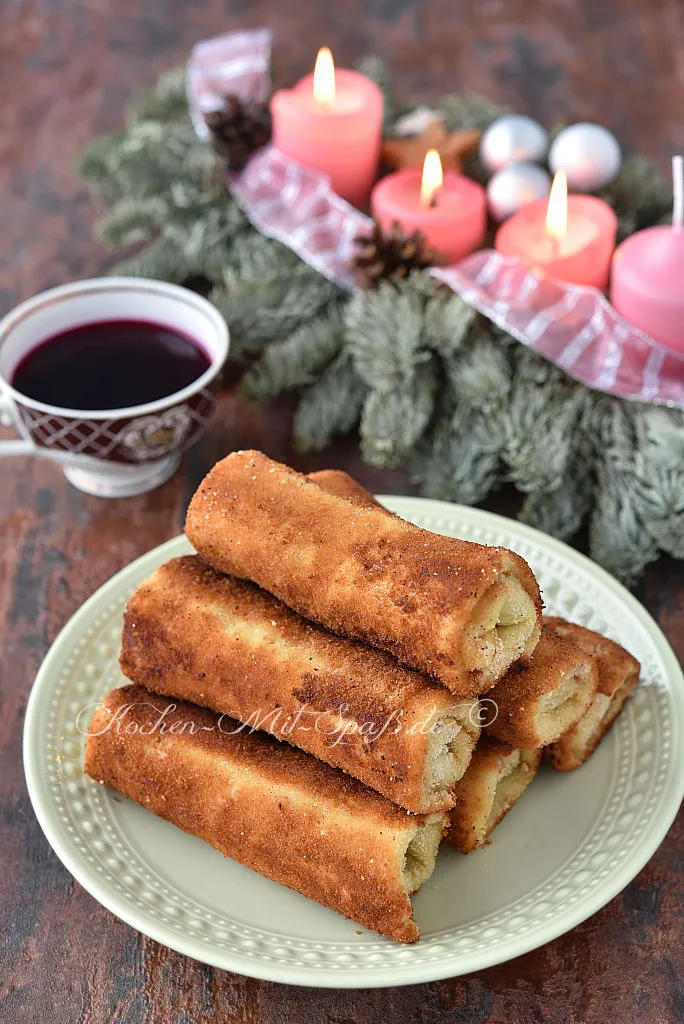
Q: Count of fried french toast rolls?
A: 6